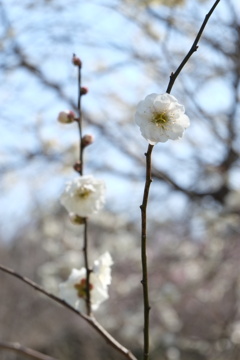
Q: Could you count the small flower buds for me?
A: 5